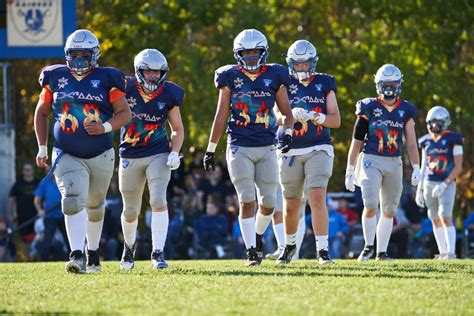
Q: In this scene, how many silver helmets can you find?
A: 6